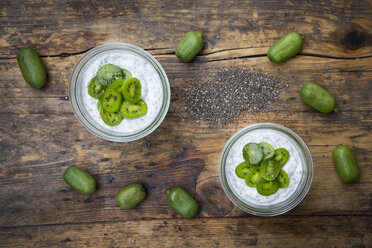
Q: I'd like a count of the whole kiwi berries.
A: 8